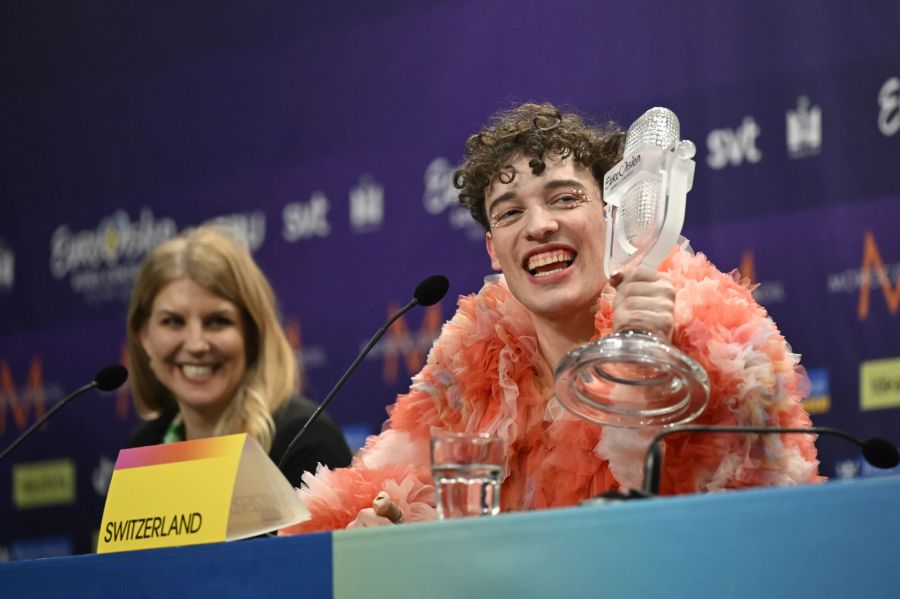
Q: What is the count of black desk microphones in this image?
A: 3